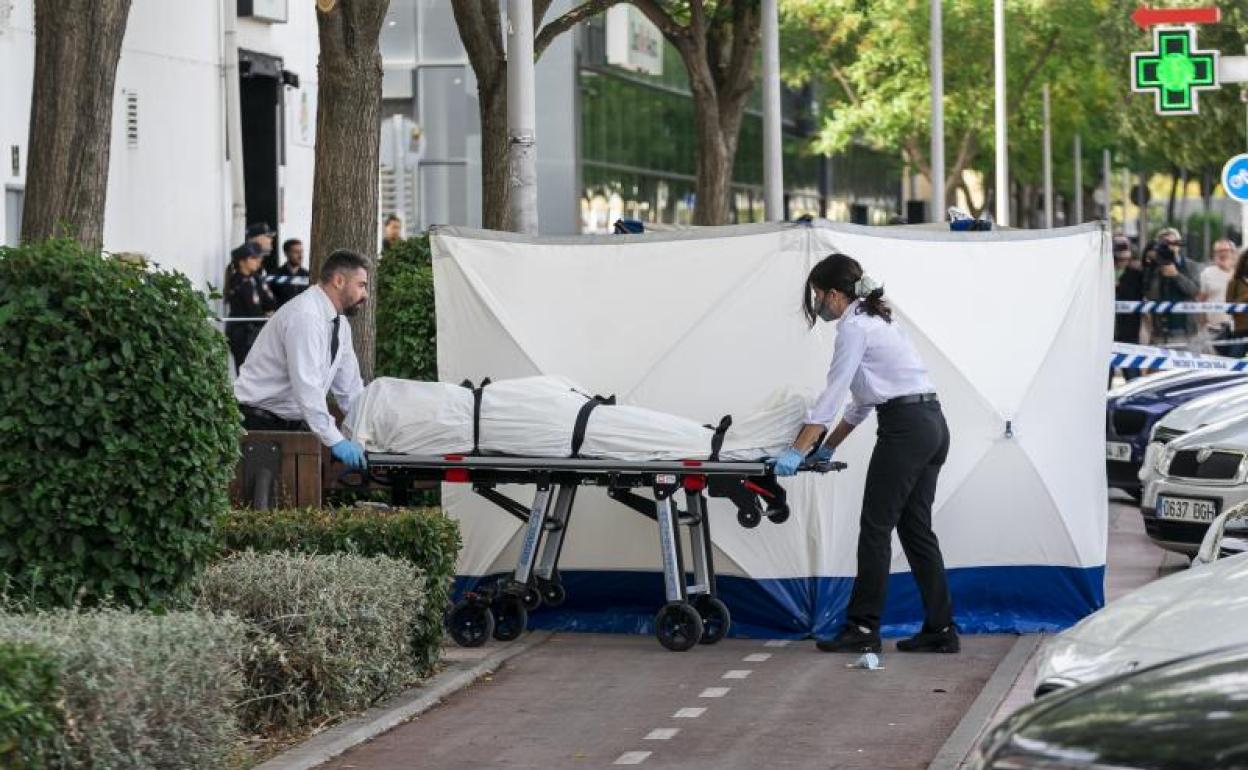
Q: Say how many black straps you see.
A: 3